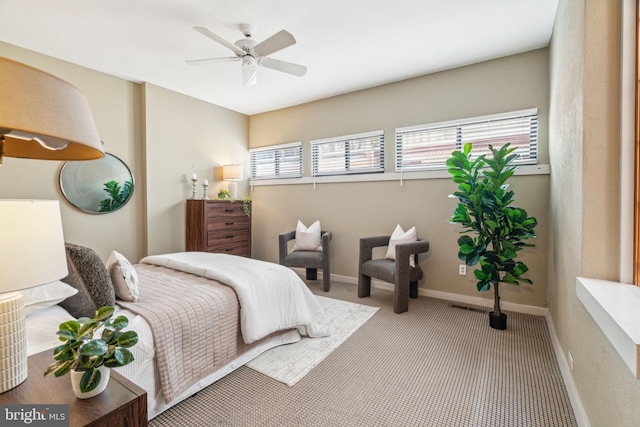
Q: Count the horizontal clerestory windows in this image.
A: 3